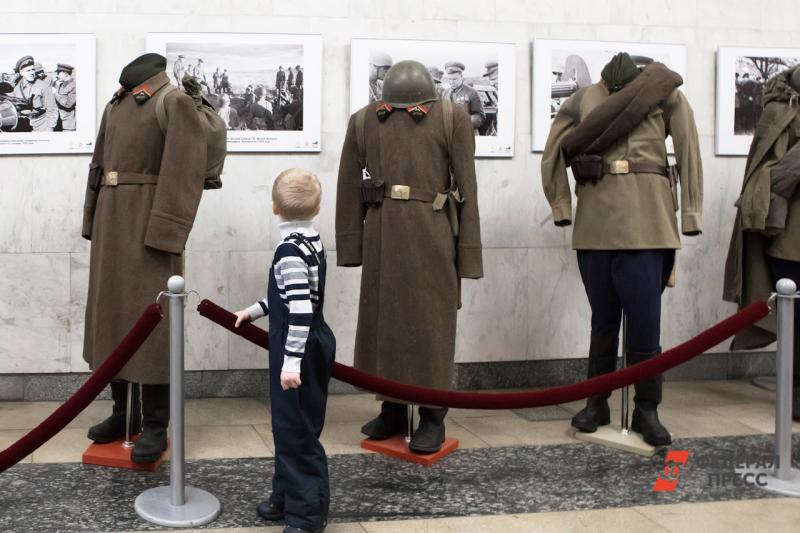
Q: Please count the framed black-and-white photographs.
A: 5